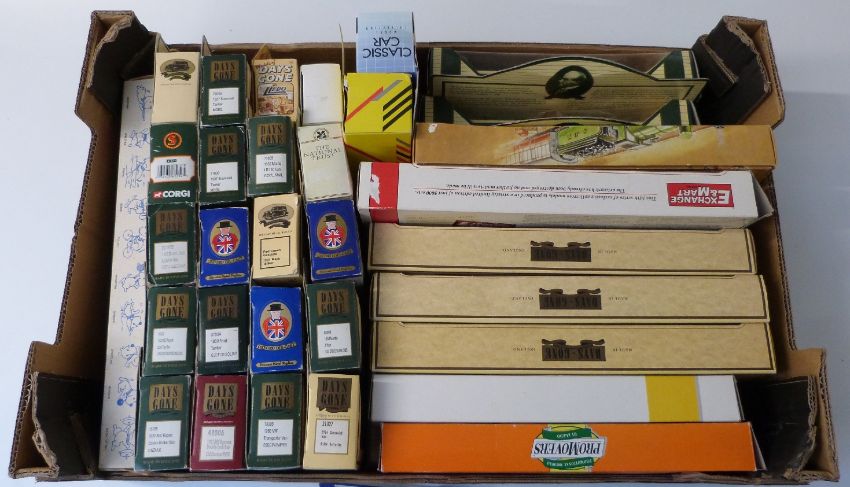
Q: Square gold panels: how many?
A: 11